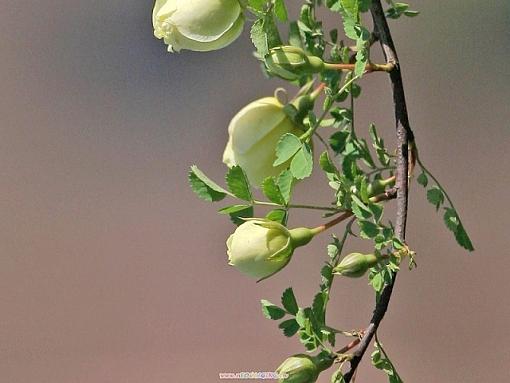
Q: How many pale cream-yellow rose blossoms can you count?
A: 3